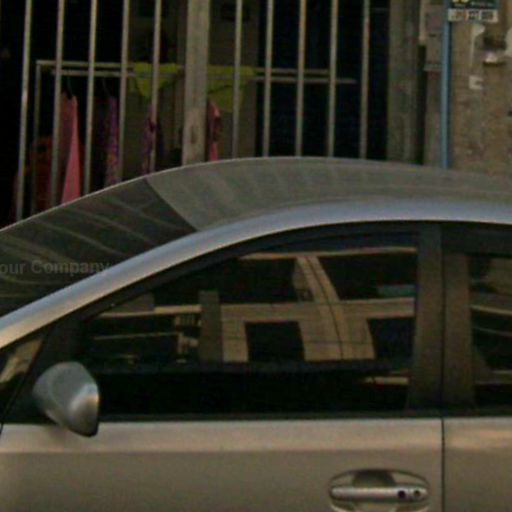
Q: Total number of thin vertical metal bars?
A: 10